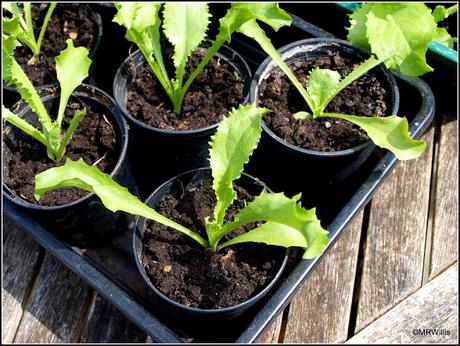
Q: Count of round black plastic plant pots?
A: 5